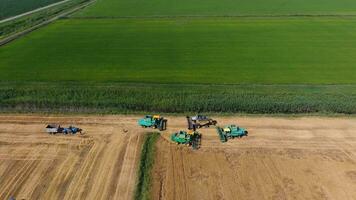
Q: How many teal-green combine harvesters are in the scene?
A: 3